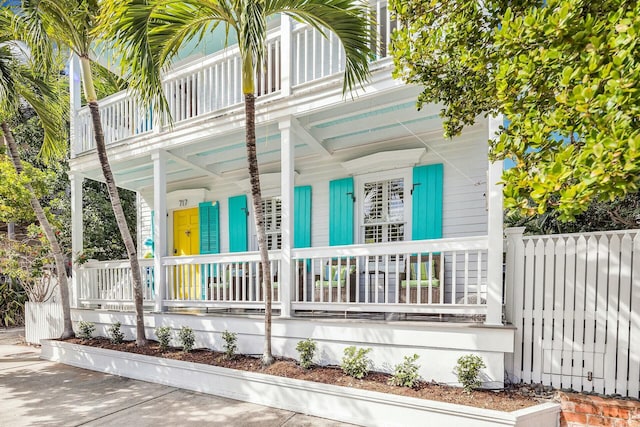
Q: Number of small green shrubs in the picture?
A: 9